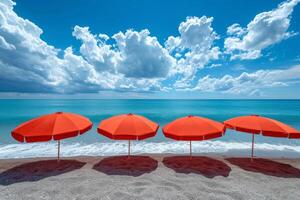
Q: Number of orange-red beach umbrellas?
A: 4